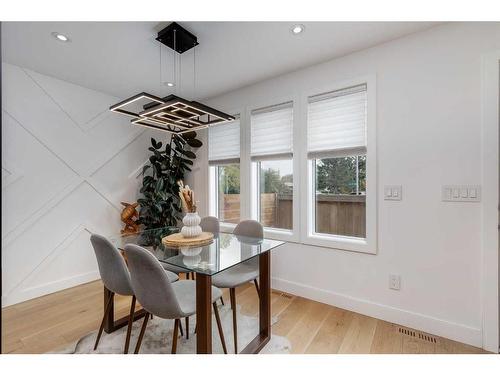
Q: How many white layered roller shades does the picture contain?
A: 3